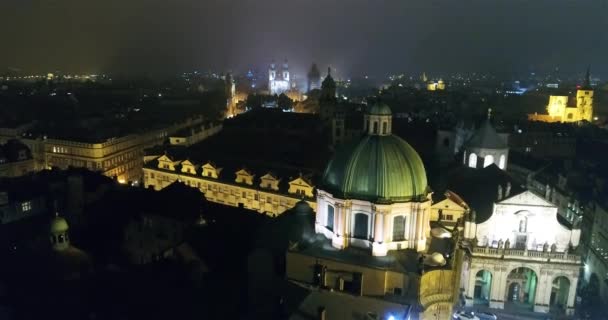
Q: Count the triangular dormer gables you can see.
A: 6